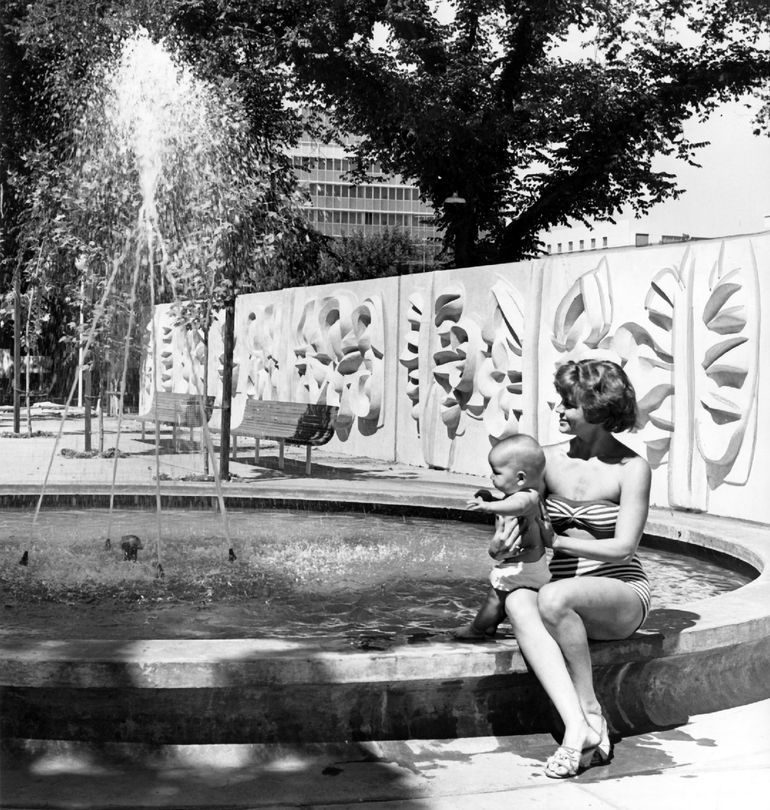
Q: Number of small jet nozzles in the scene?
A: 4